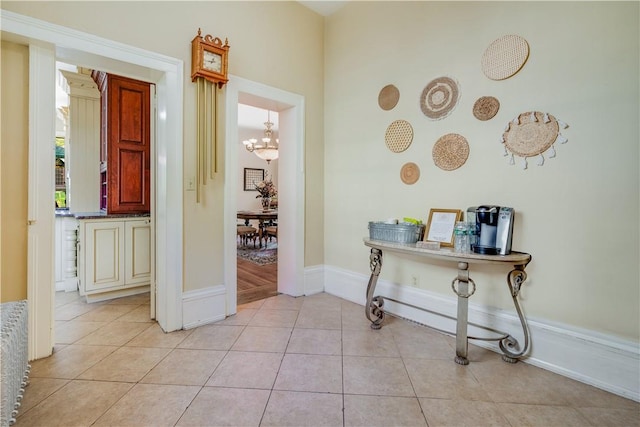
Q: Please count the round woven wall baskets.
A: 8